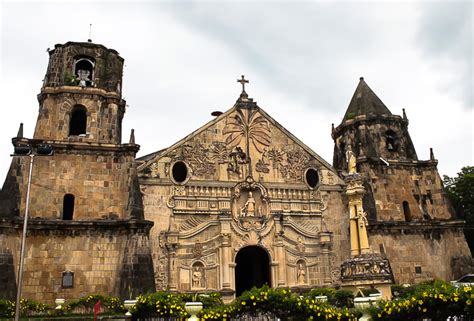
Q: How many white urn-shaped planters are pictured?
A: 5